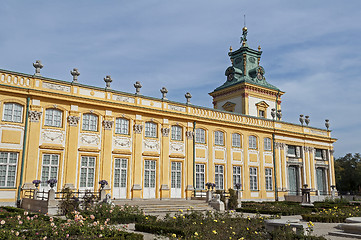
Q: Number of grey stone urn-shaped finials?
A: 11